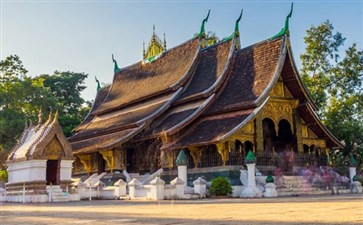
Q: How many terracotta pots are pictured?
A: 0